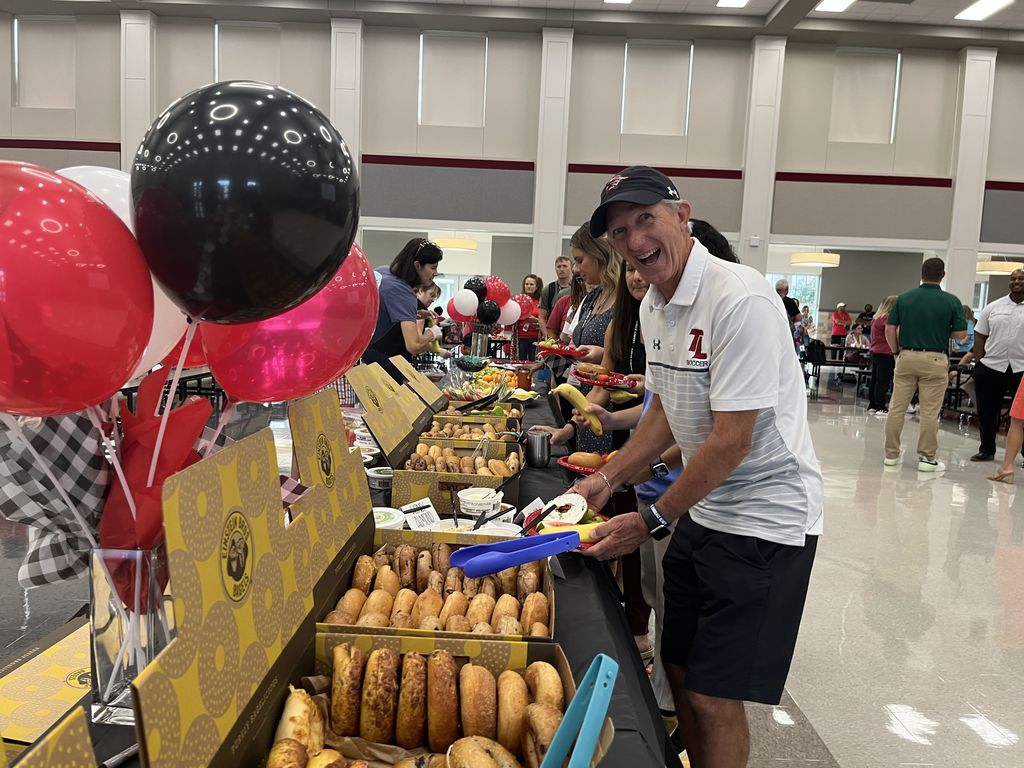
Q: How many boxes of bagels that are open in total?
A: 5